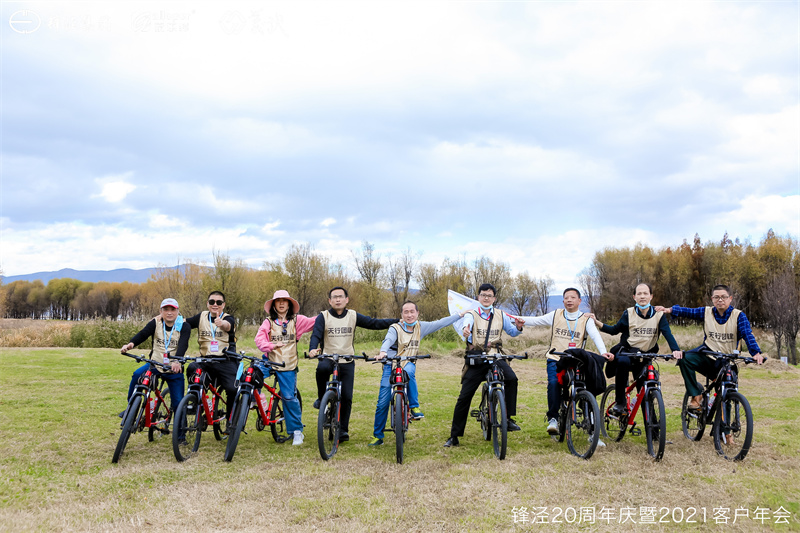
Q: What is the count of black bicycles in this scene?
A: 4